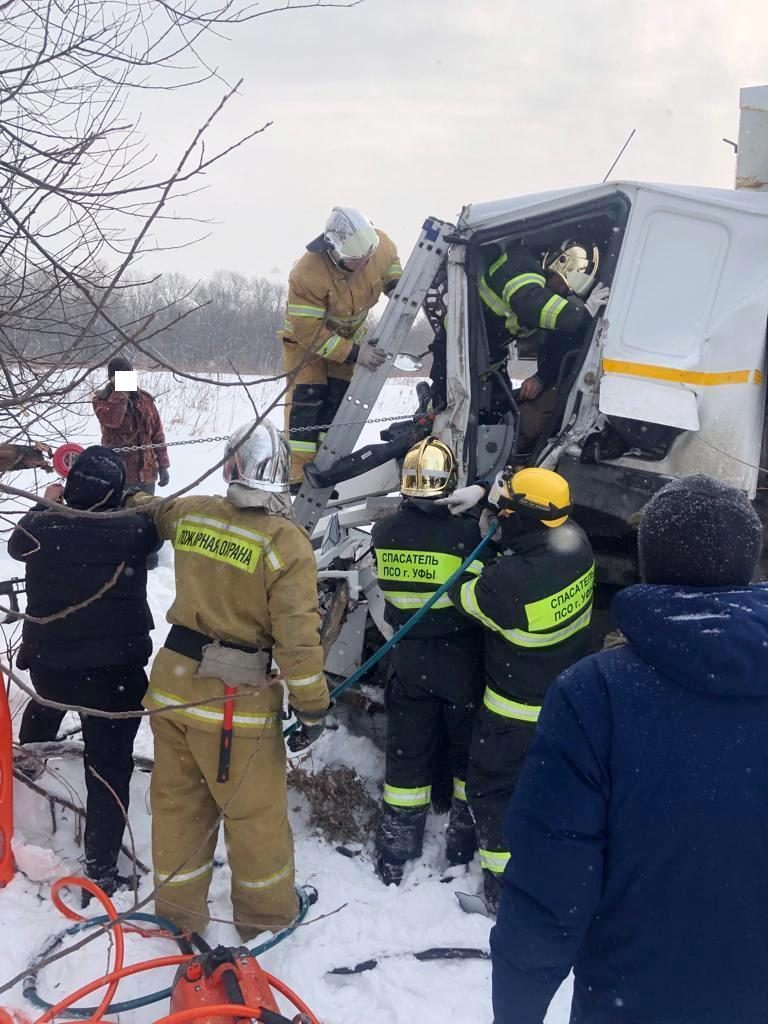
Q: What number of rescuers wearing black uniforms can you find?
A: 3